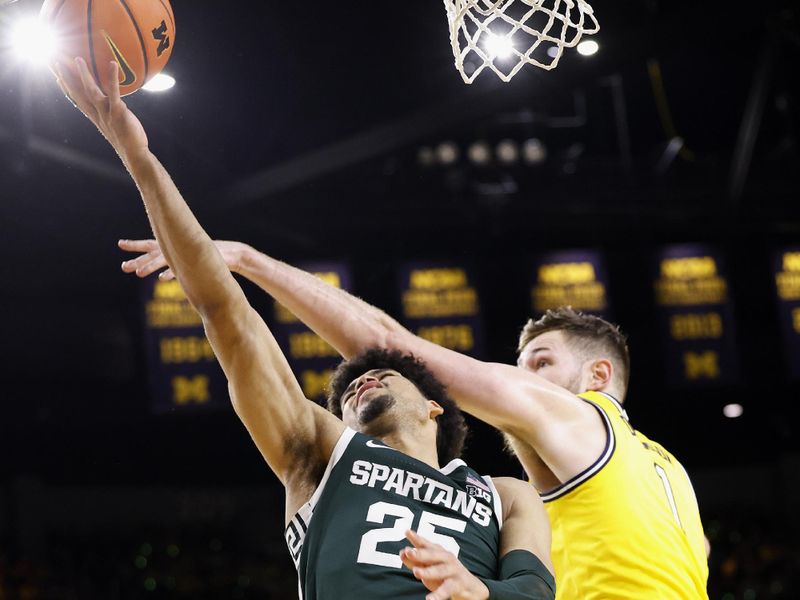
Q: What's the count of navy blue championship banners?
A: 6